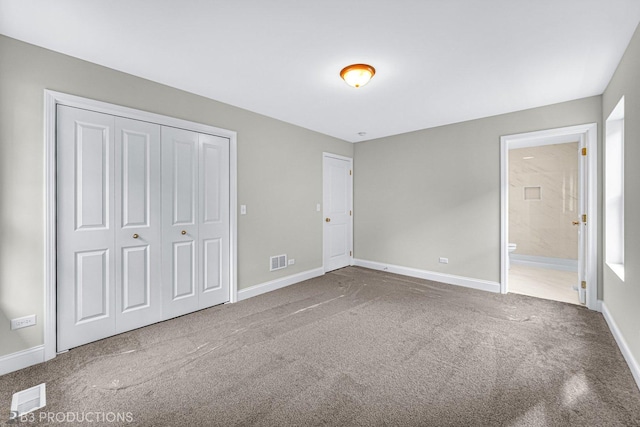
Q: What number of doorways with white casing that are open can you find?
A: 1